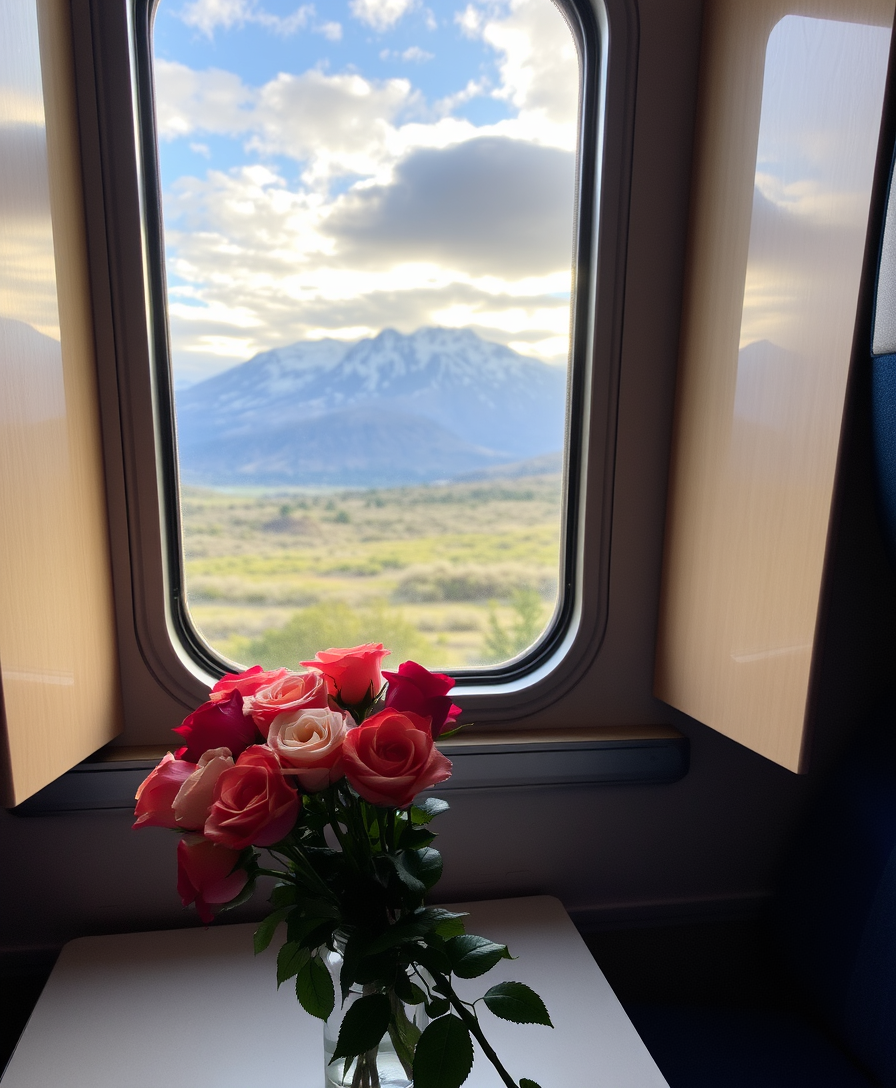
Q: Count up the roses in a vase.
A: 11